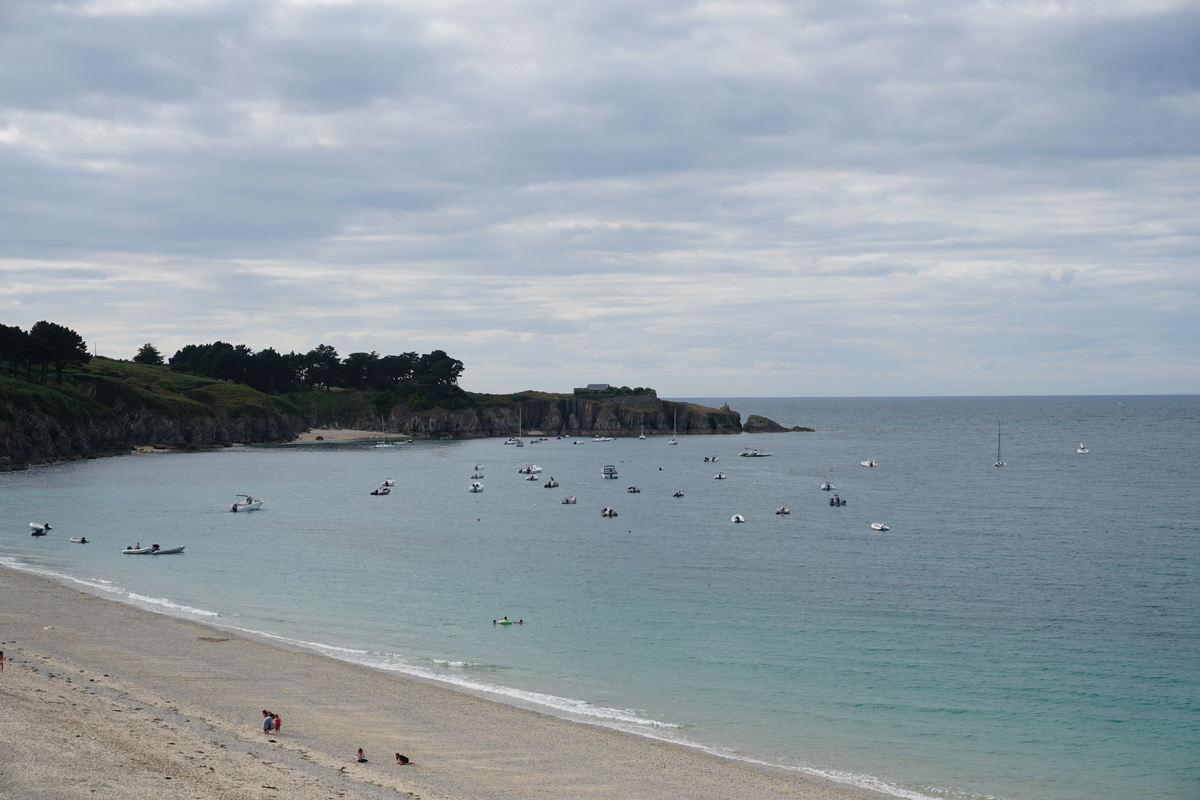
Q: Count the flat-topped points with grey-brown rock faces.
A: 1